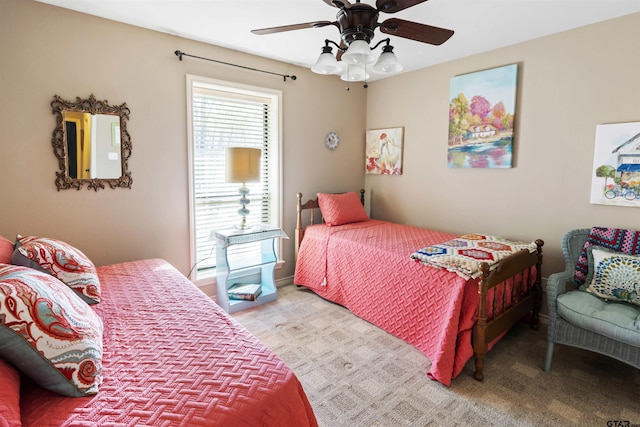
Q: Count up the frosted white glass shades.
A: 4